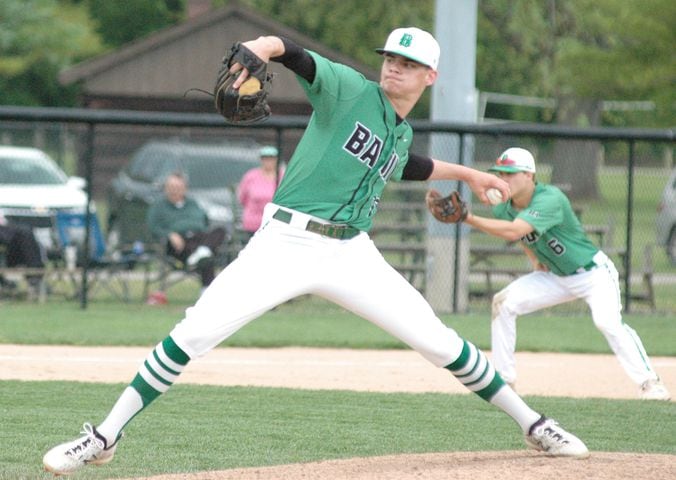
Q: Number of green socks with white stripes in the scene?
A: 2